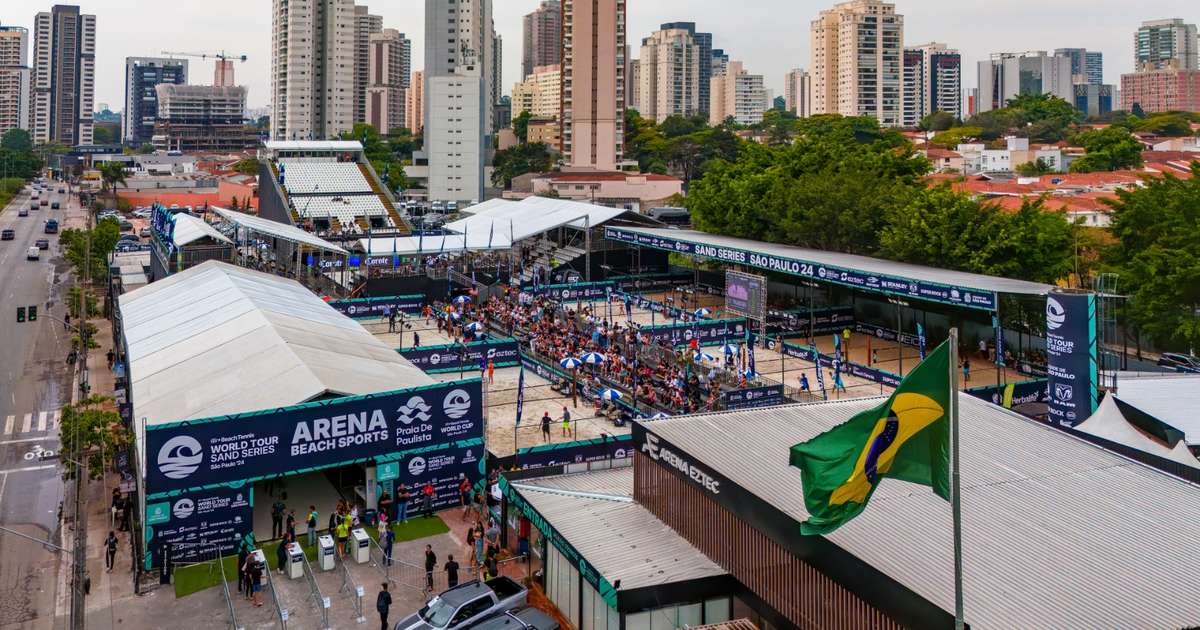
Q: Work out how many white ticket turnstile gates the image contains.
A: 4